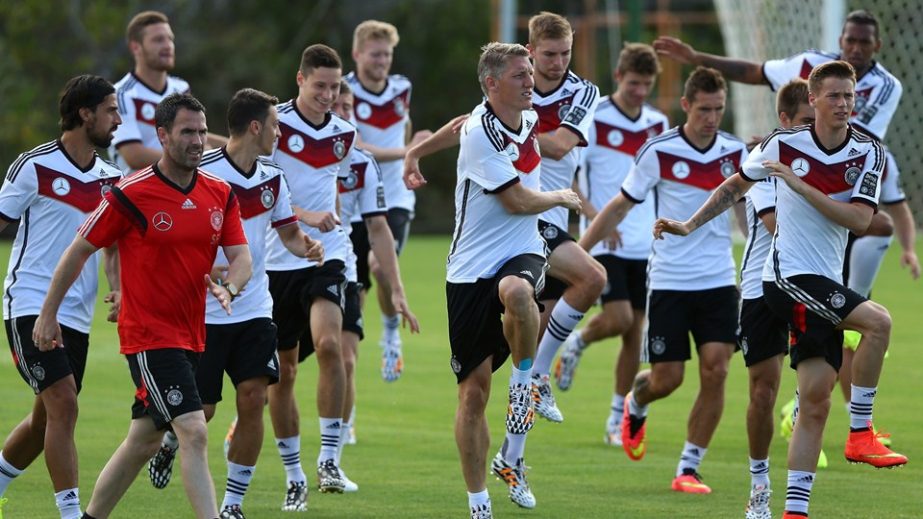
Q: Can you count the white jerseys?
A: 13